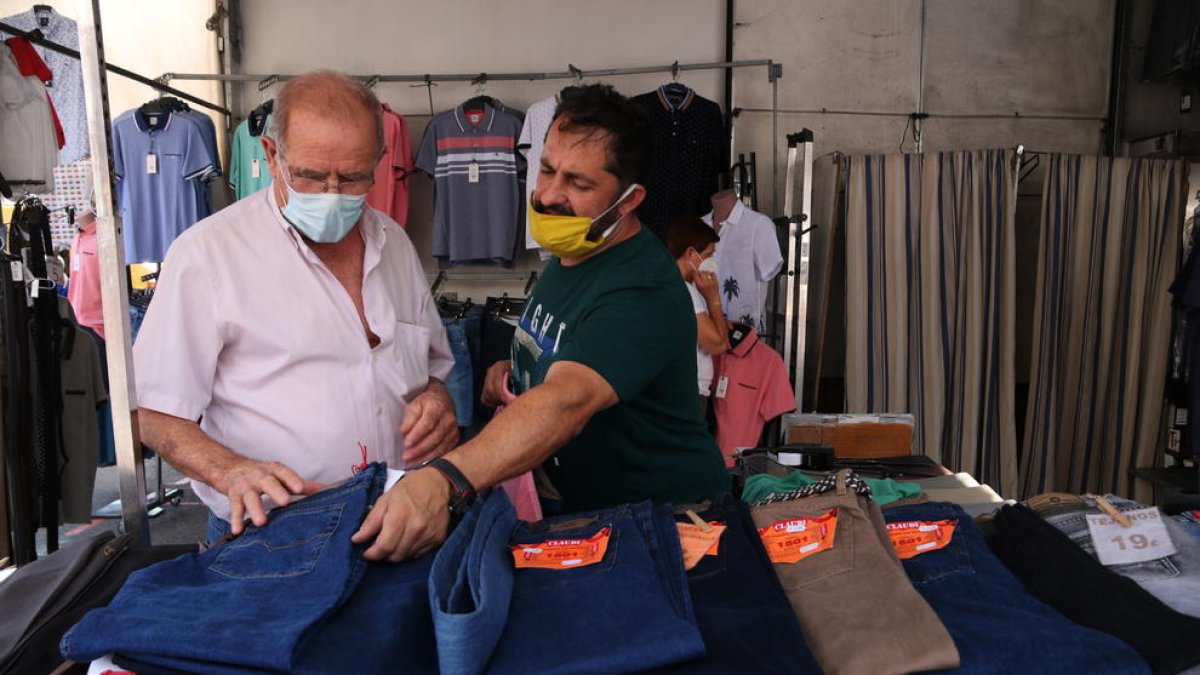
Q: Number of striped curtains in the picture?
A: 2